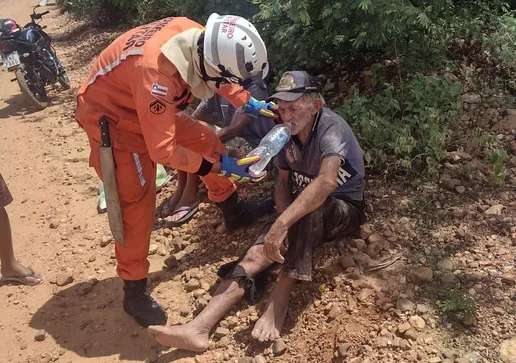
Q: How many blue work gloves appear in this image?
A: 2